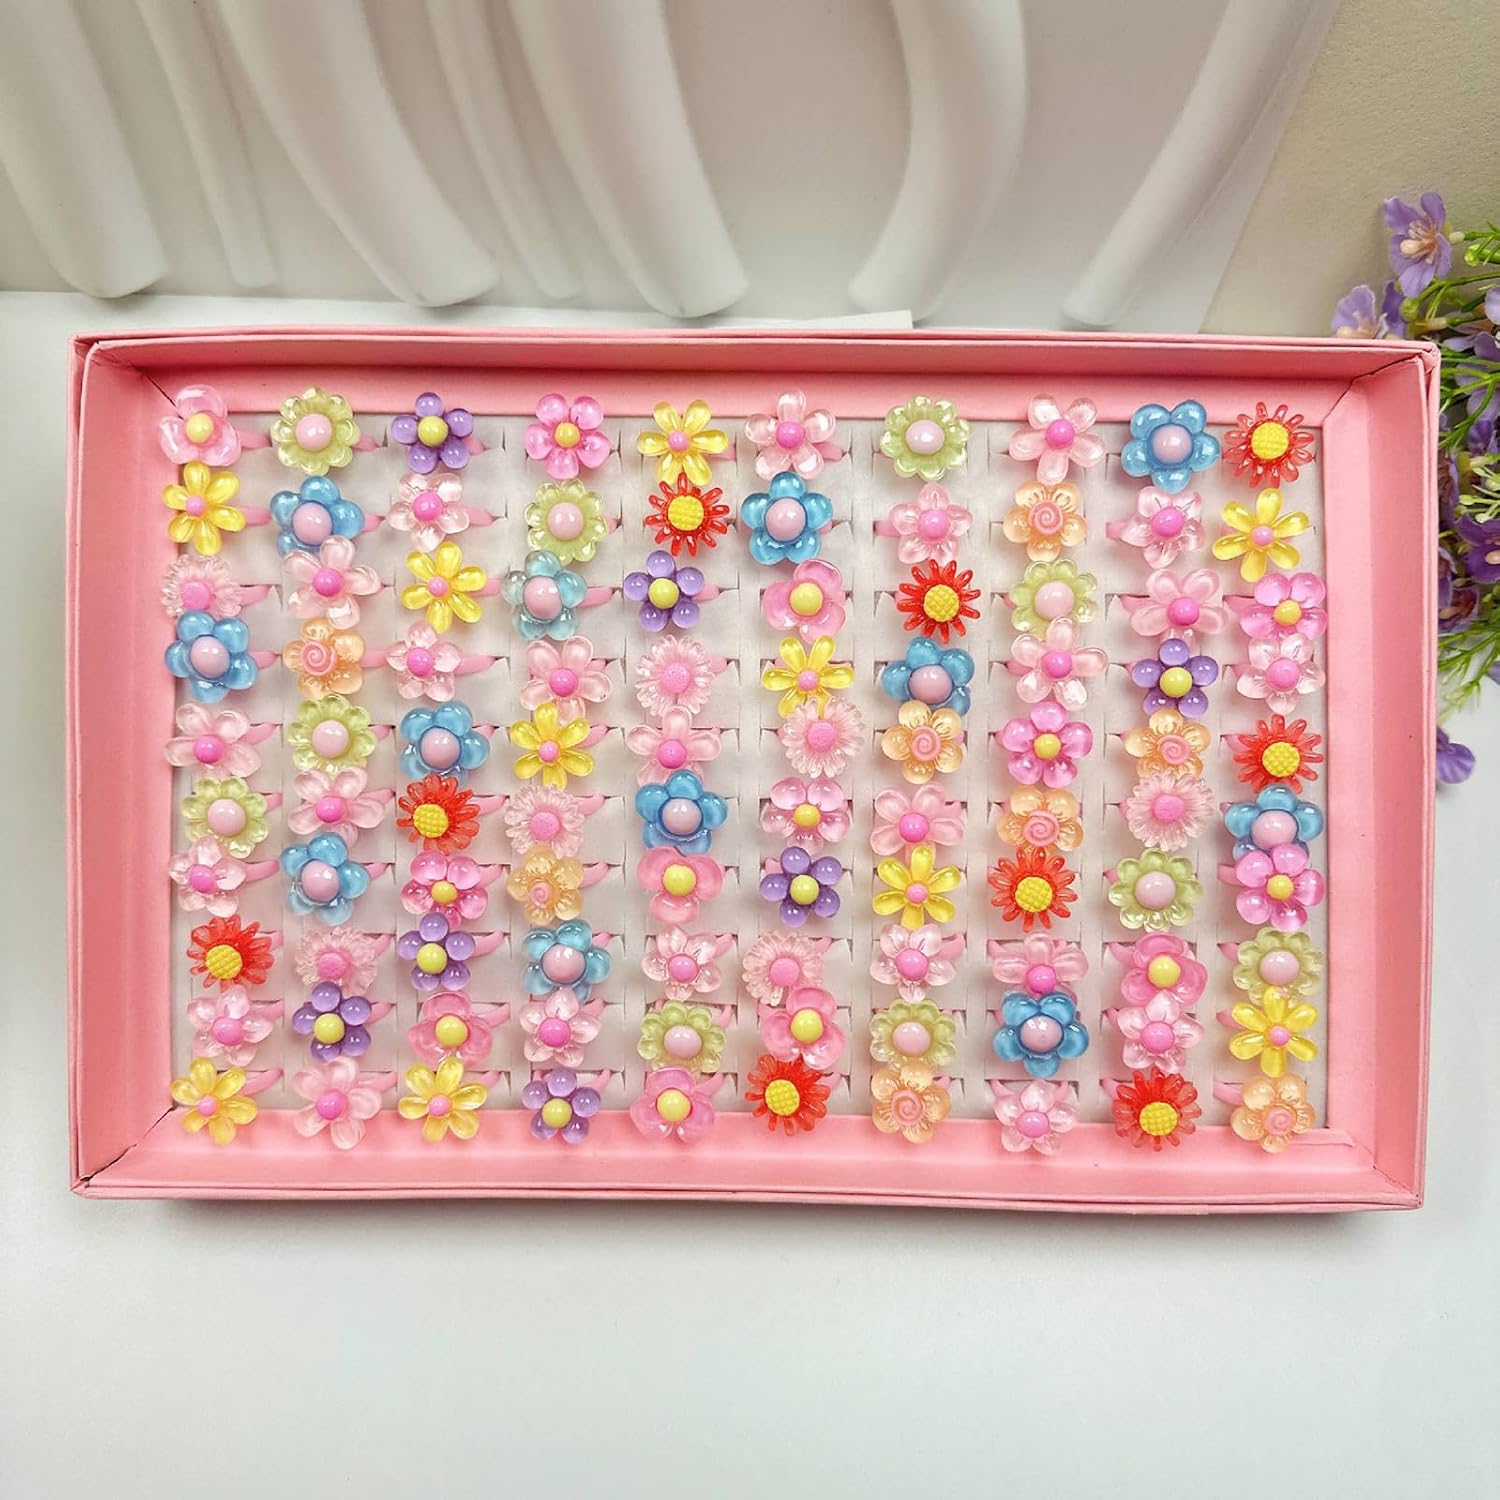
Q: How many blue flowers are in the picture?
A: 12